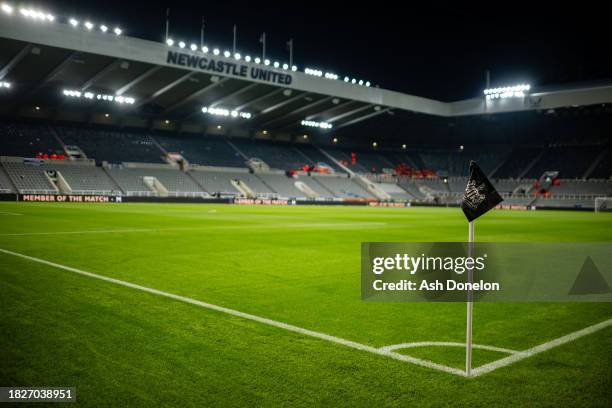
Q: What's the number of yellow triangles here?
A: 0